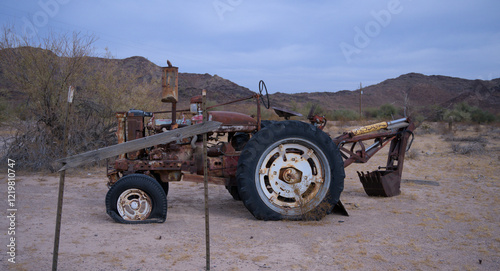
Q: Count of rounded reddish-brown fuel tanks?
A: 1